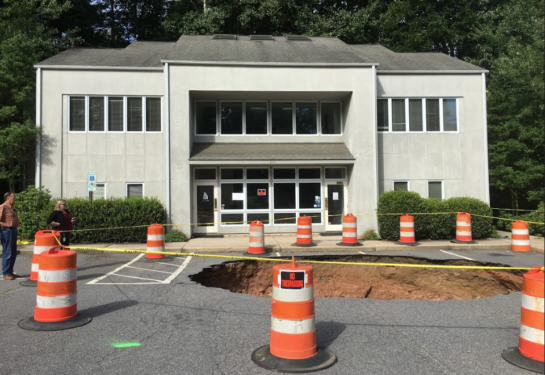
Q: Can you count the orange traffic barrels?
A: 11